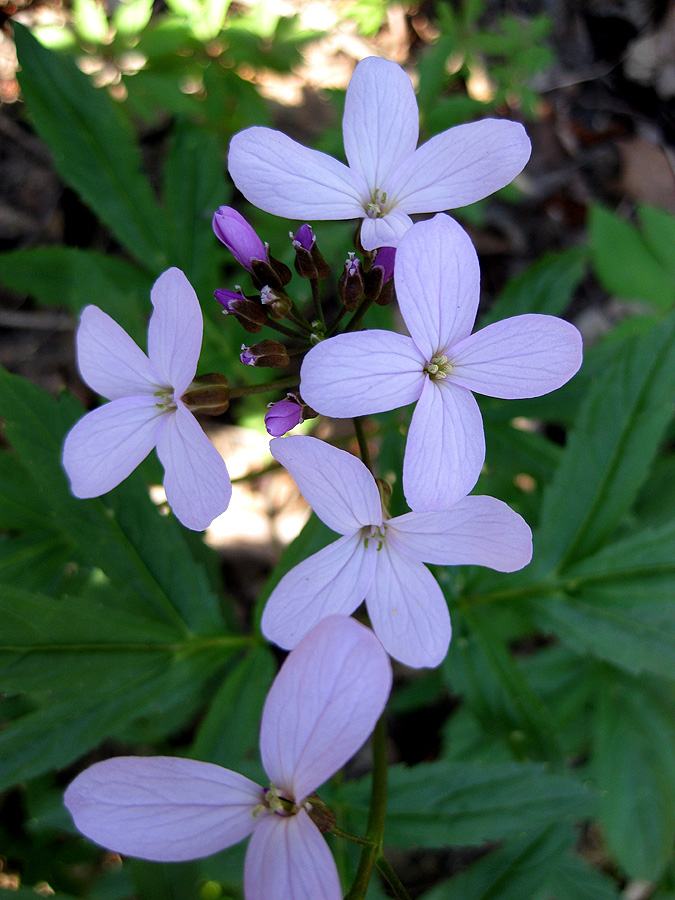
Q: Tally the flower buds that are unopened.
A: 8